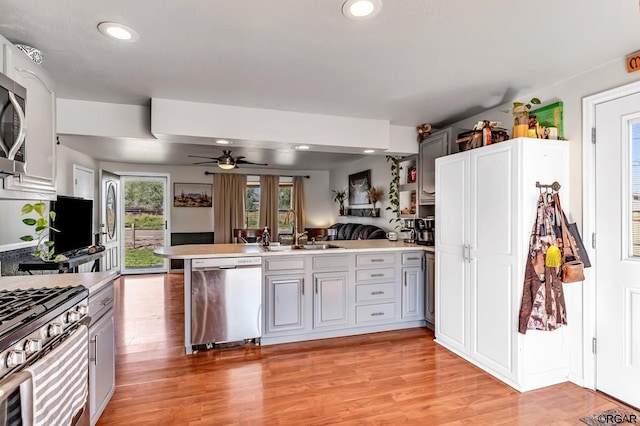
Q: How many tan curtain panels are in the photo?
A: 3